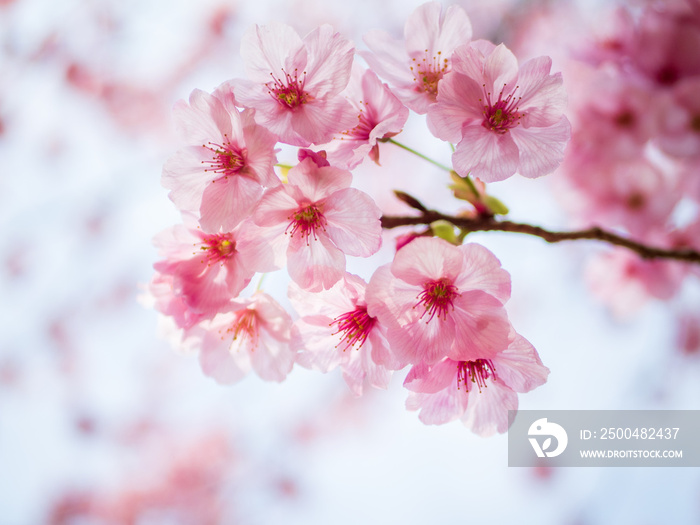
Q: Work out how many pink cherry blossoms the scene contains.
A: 11